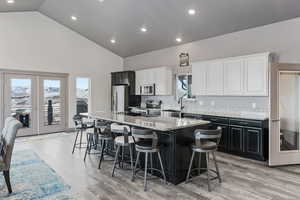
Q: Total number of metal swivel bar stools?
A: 6